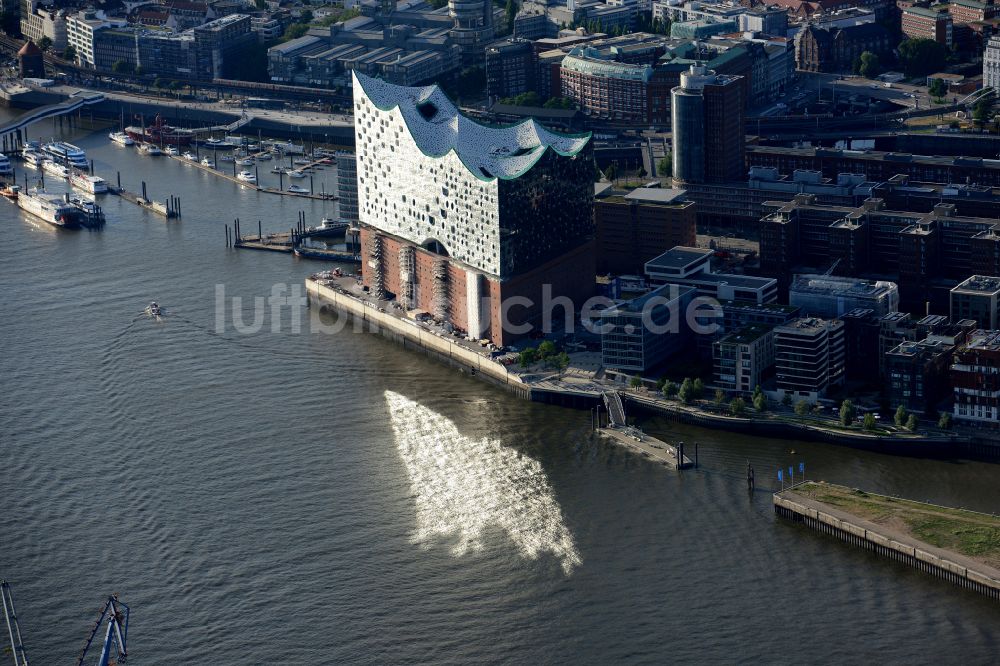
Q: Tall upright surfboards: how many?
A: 0